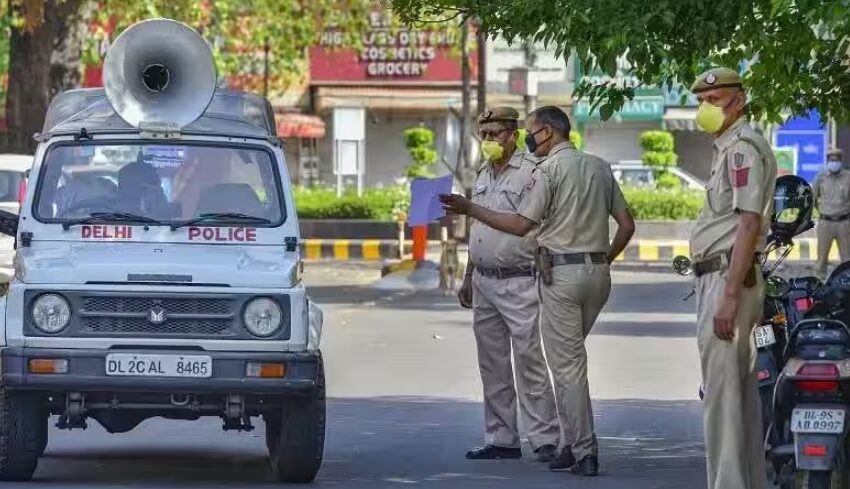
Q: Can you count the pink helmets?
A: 0